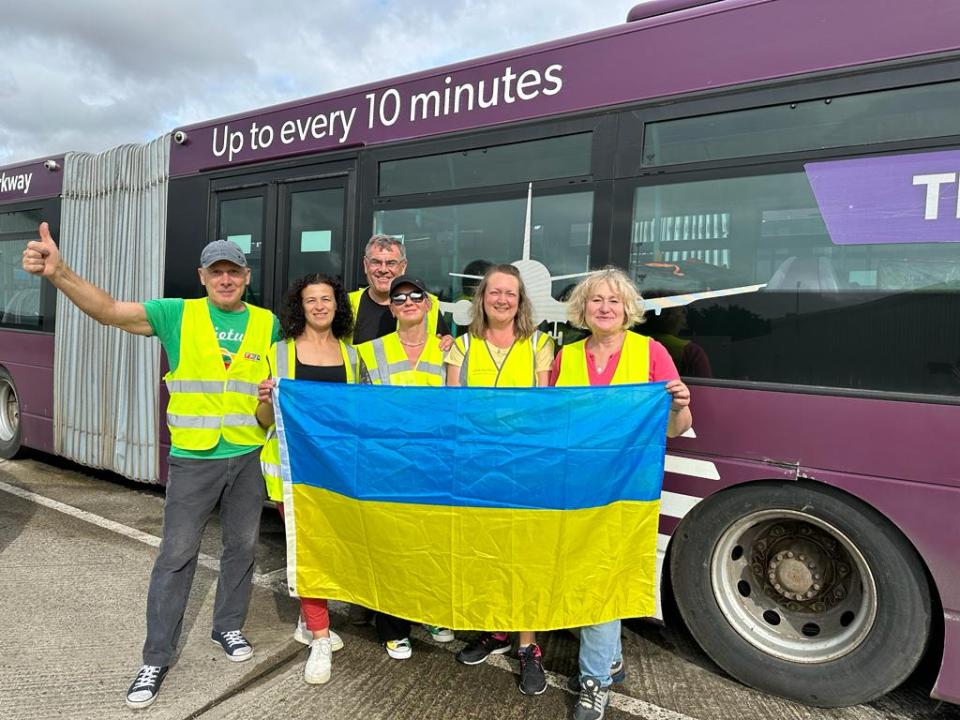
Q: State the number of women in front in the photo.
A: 4